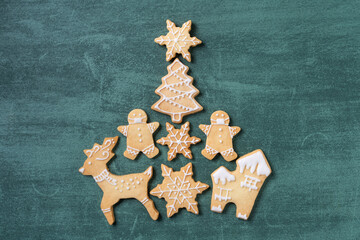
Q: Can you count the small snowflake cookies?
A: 2